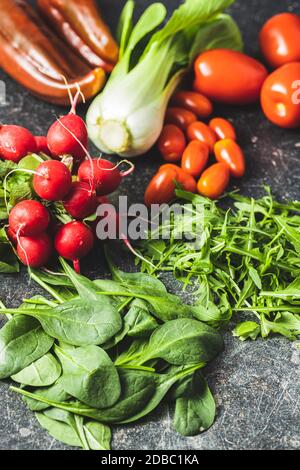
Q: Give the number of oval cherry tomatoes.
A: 10